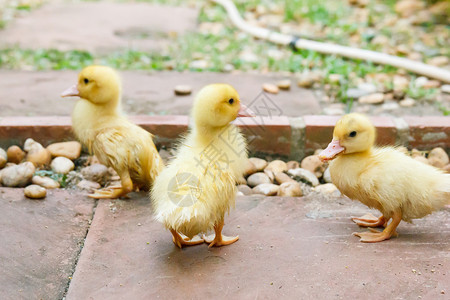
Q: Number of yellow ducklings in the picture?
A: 3